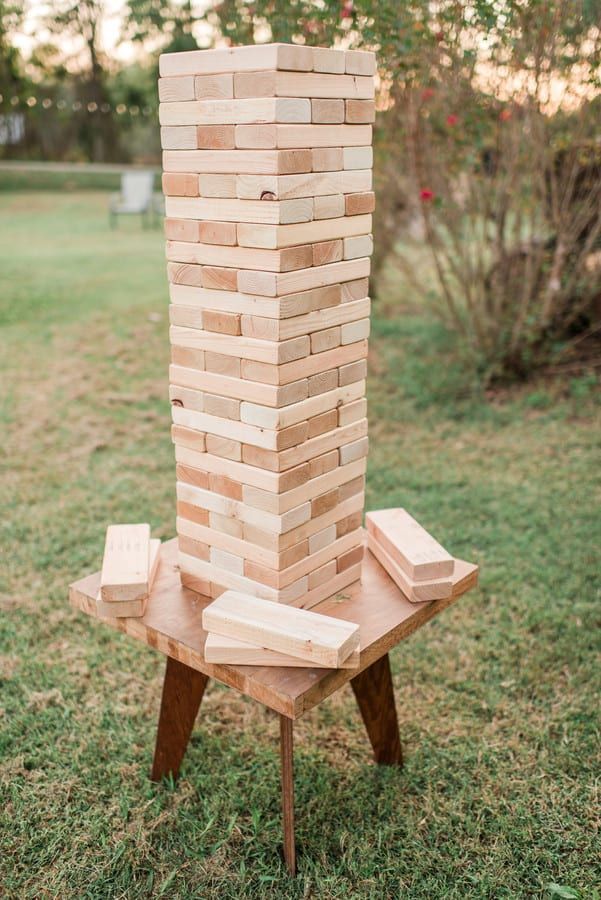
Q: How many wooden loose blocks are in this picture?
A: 6